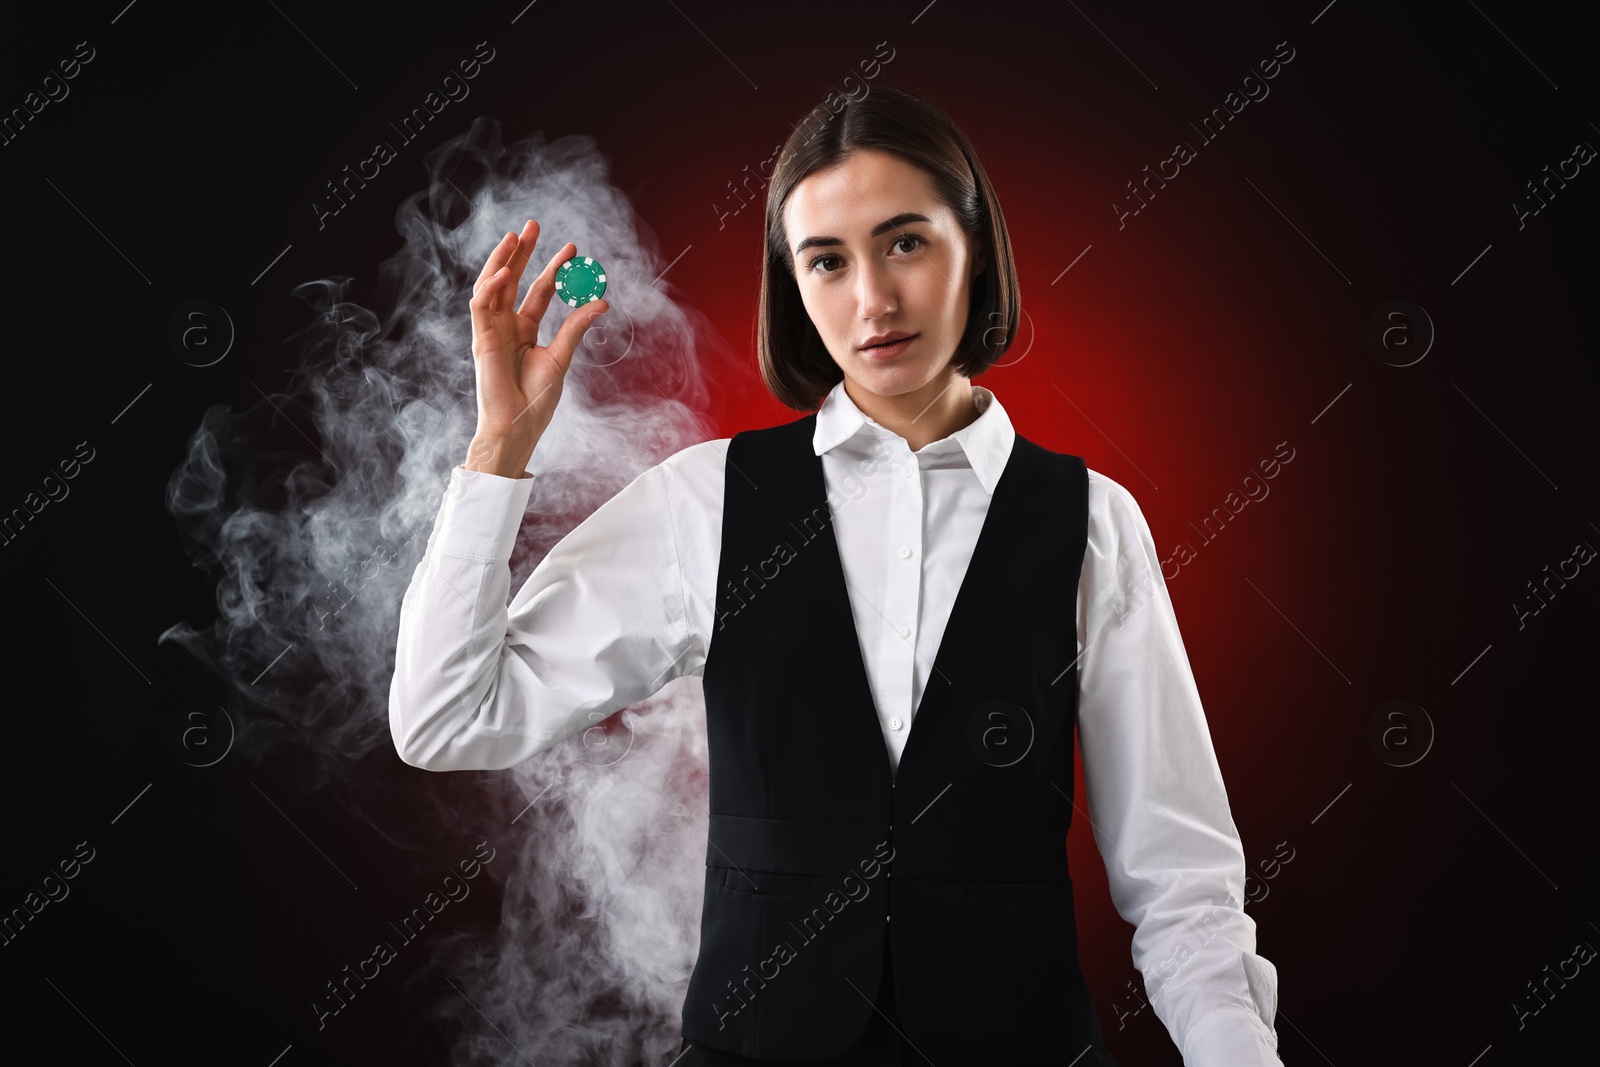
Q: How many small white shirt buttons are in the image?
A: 4